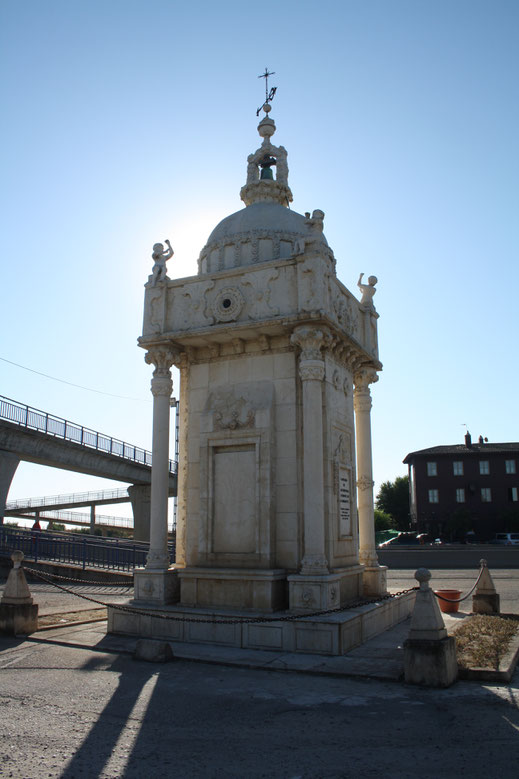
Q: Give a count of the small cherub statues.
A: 3